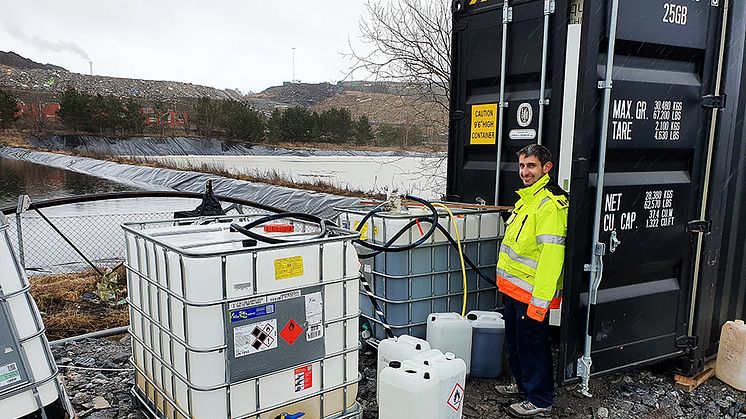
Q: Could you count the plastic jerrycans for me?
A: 6